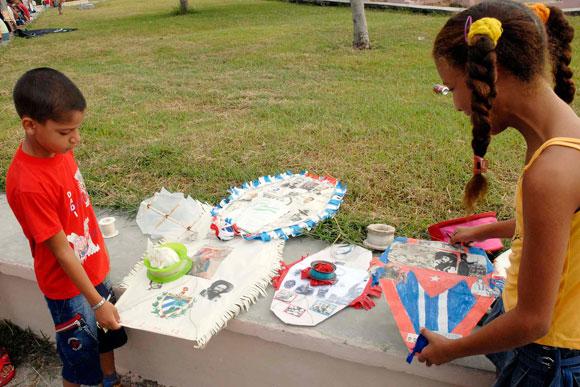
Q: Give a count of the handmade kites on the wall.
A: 5